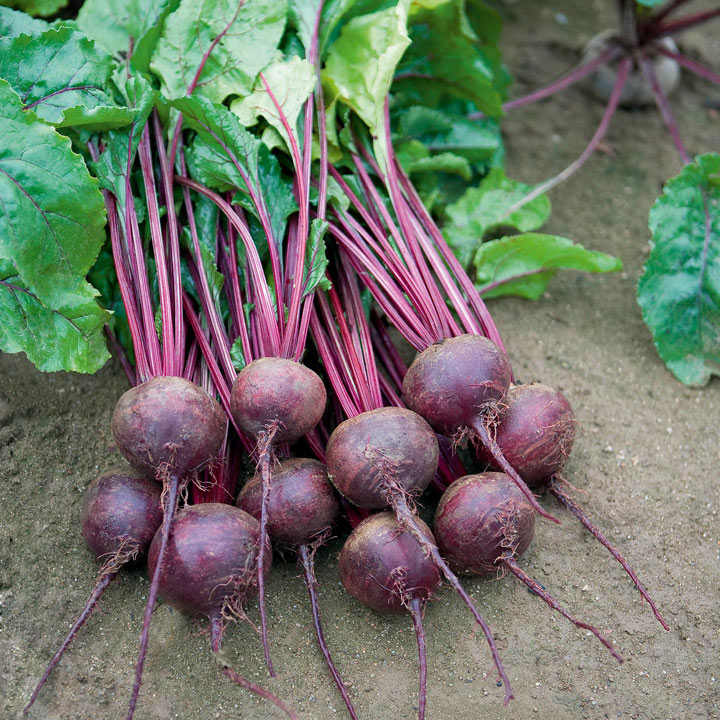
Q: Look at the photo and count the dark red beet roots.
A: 10